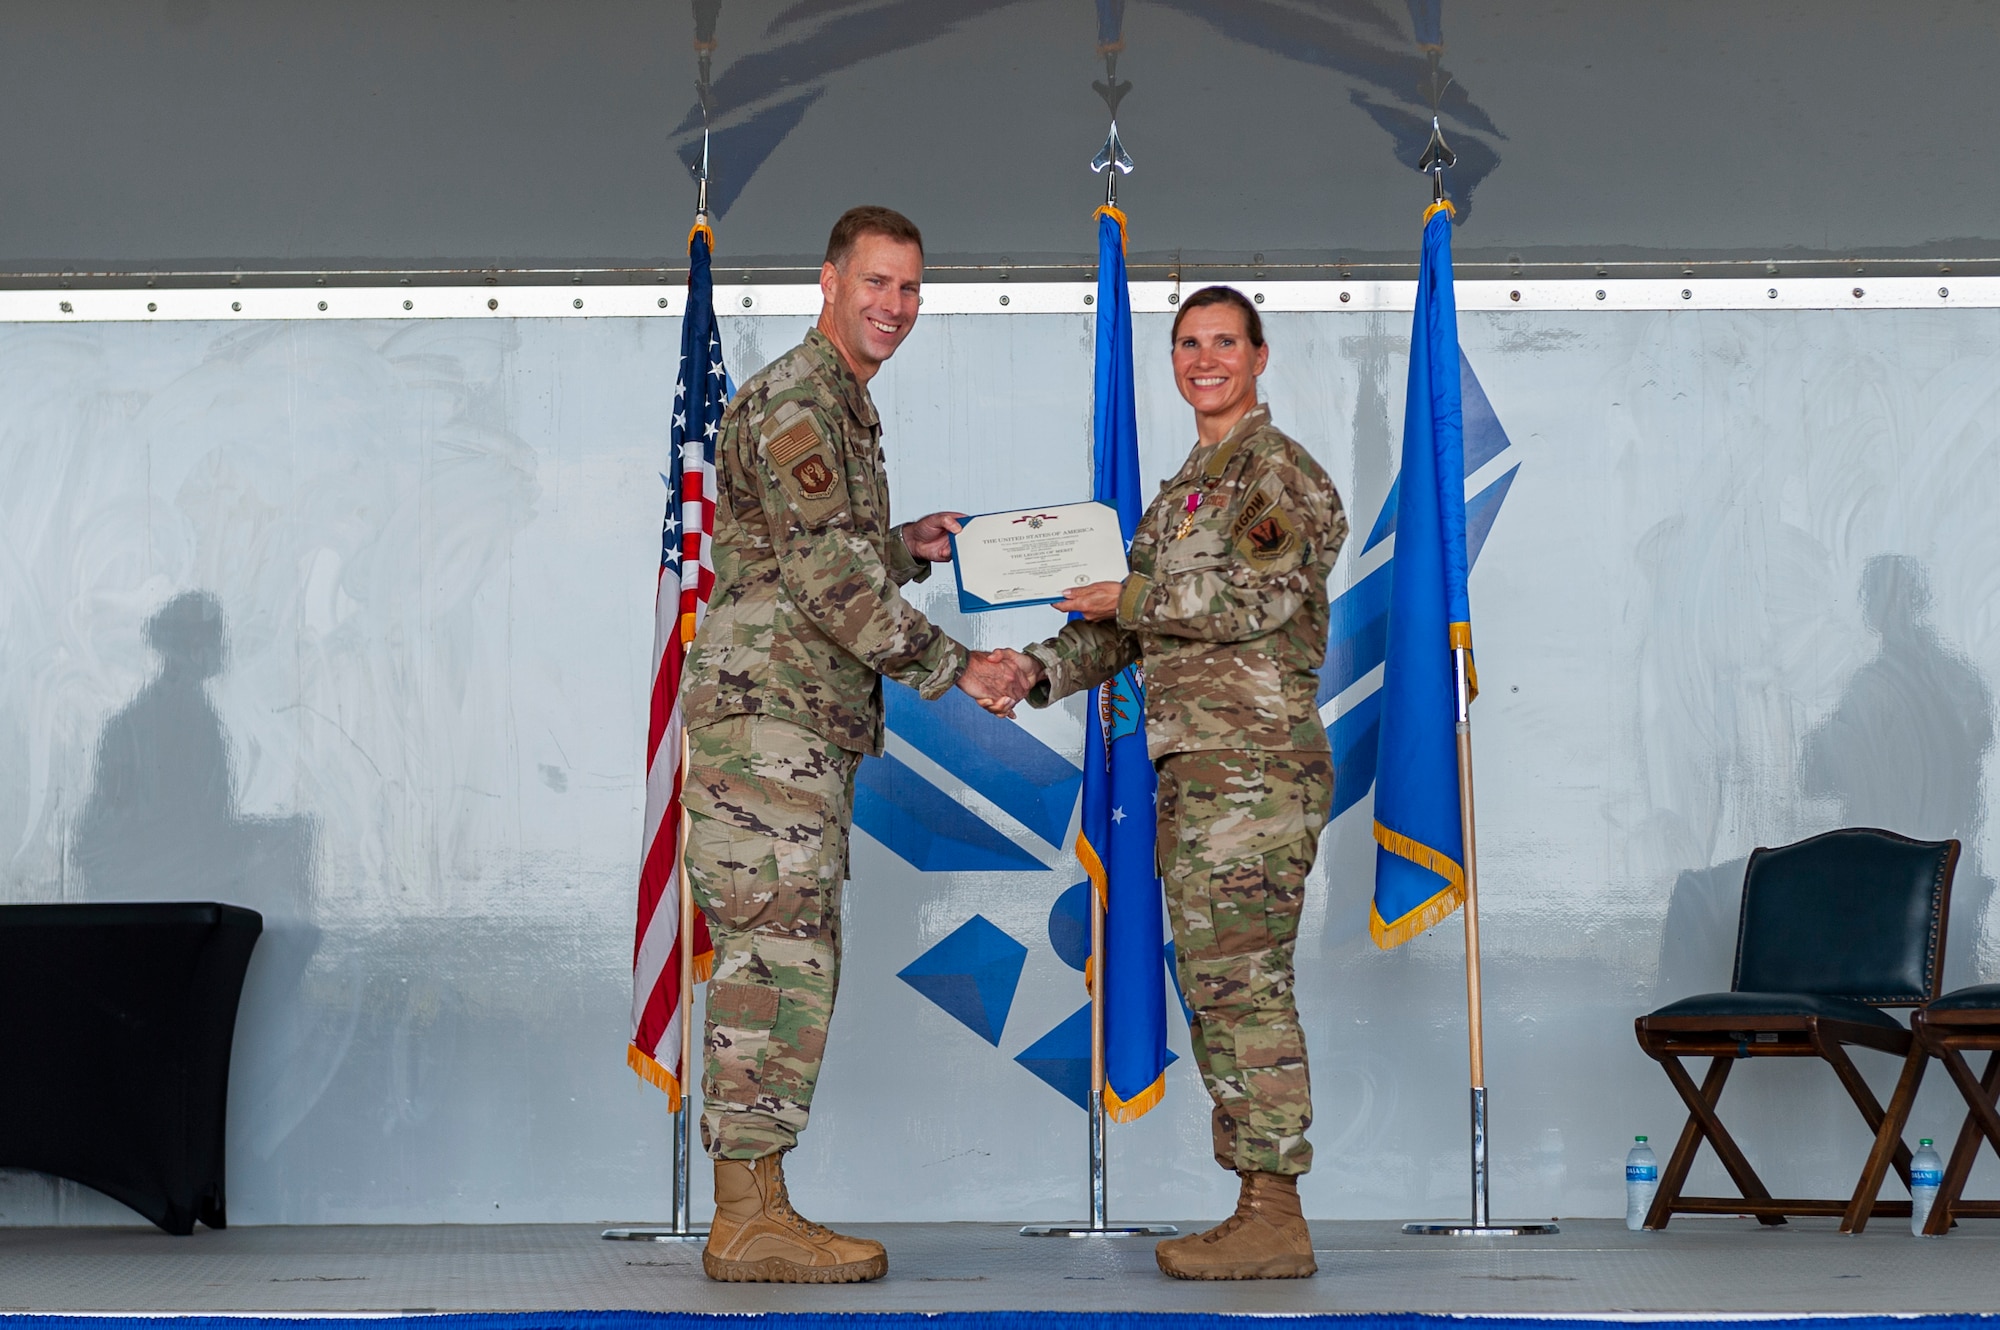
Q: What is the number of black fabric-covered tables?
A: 1